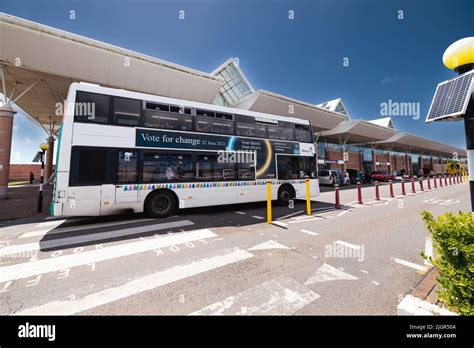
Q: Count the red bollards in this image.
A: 15